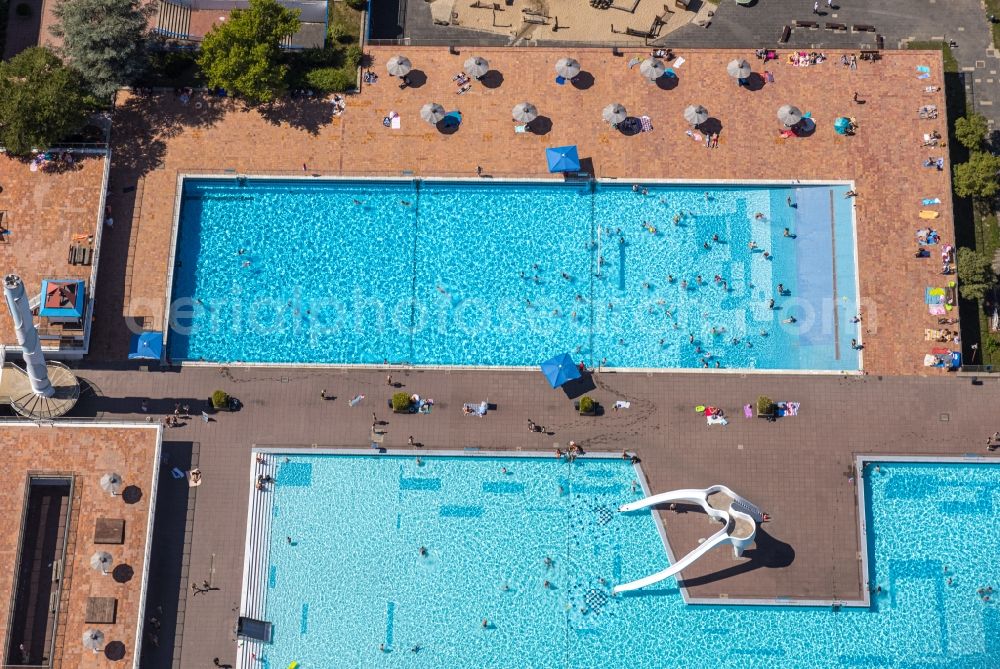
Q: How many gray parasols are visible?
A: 13